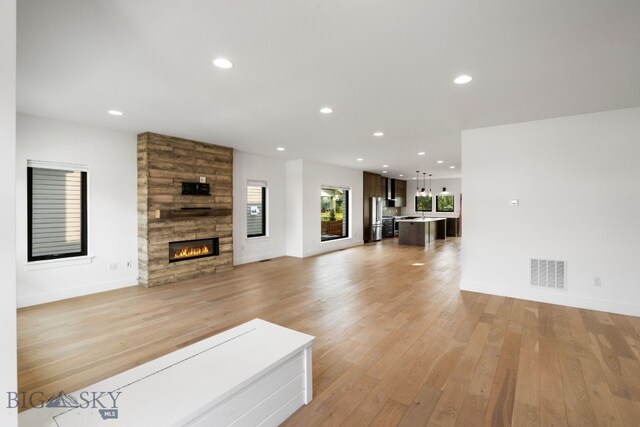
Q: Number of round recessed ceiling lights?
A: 14